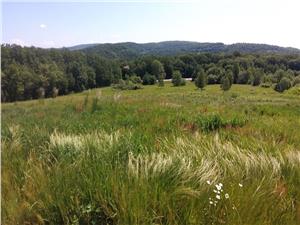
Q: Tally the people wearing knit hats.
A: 0